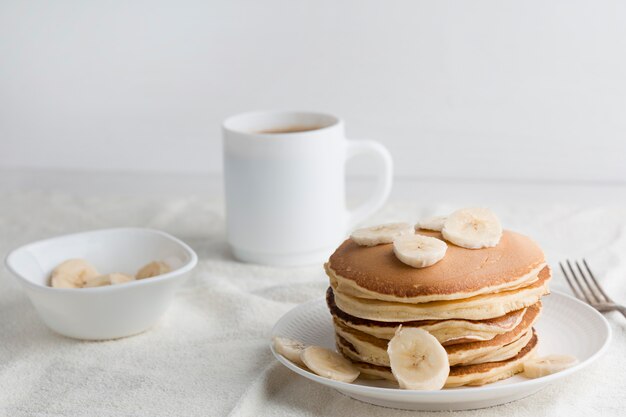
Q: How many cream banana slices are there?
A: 11